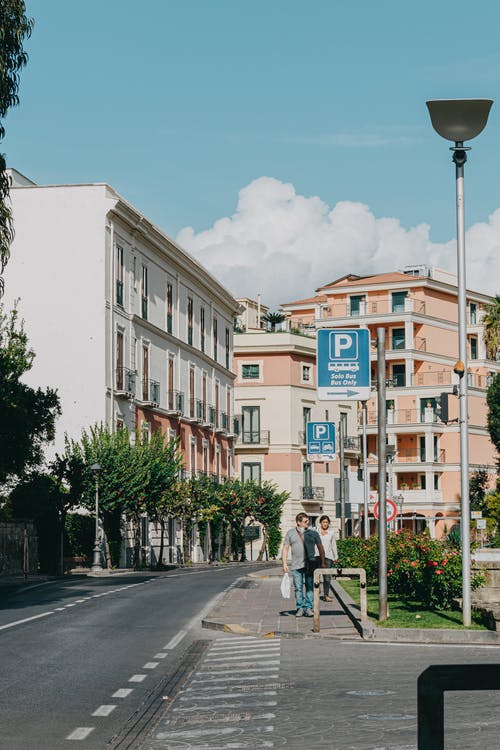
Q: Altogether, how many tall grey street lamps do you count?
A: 1